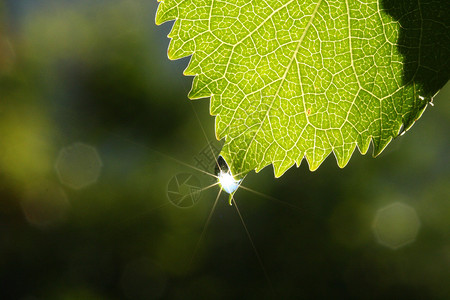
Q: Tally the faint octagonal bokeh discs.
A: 2